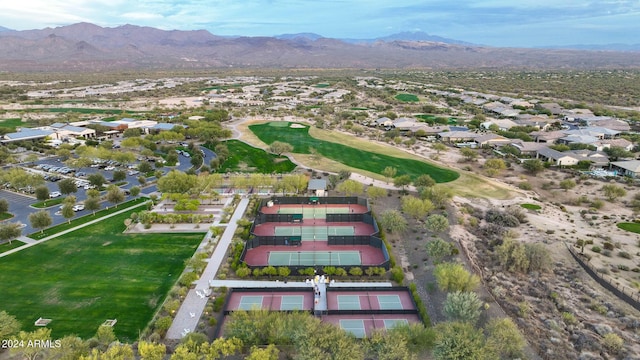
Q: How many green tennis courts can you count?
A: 3